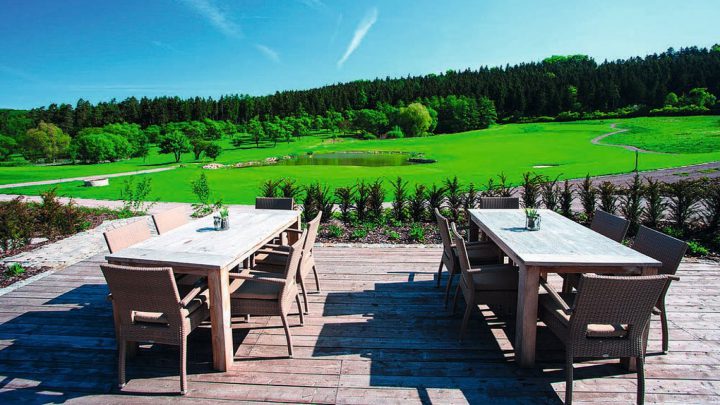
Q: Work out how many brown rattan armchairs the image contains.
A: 12